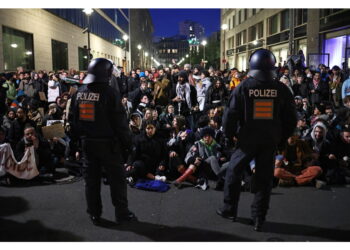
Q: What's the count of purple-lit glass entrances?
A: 1